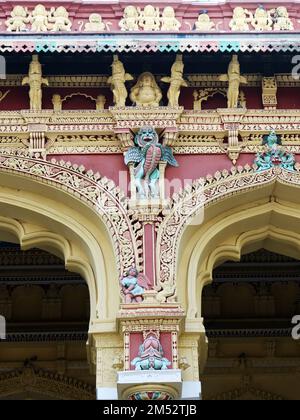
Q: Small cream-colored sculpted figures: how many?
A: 11